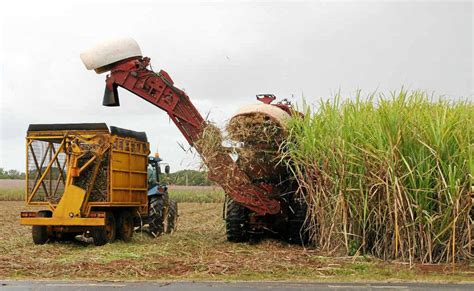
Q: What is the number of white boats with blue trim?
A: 0